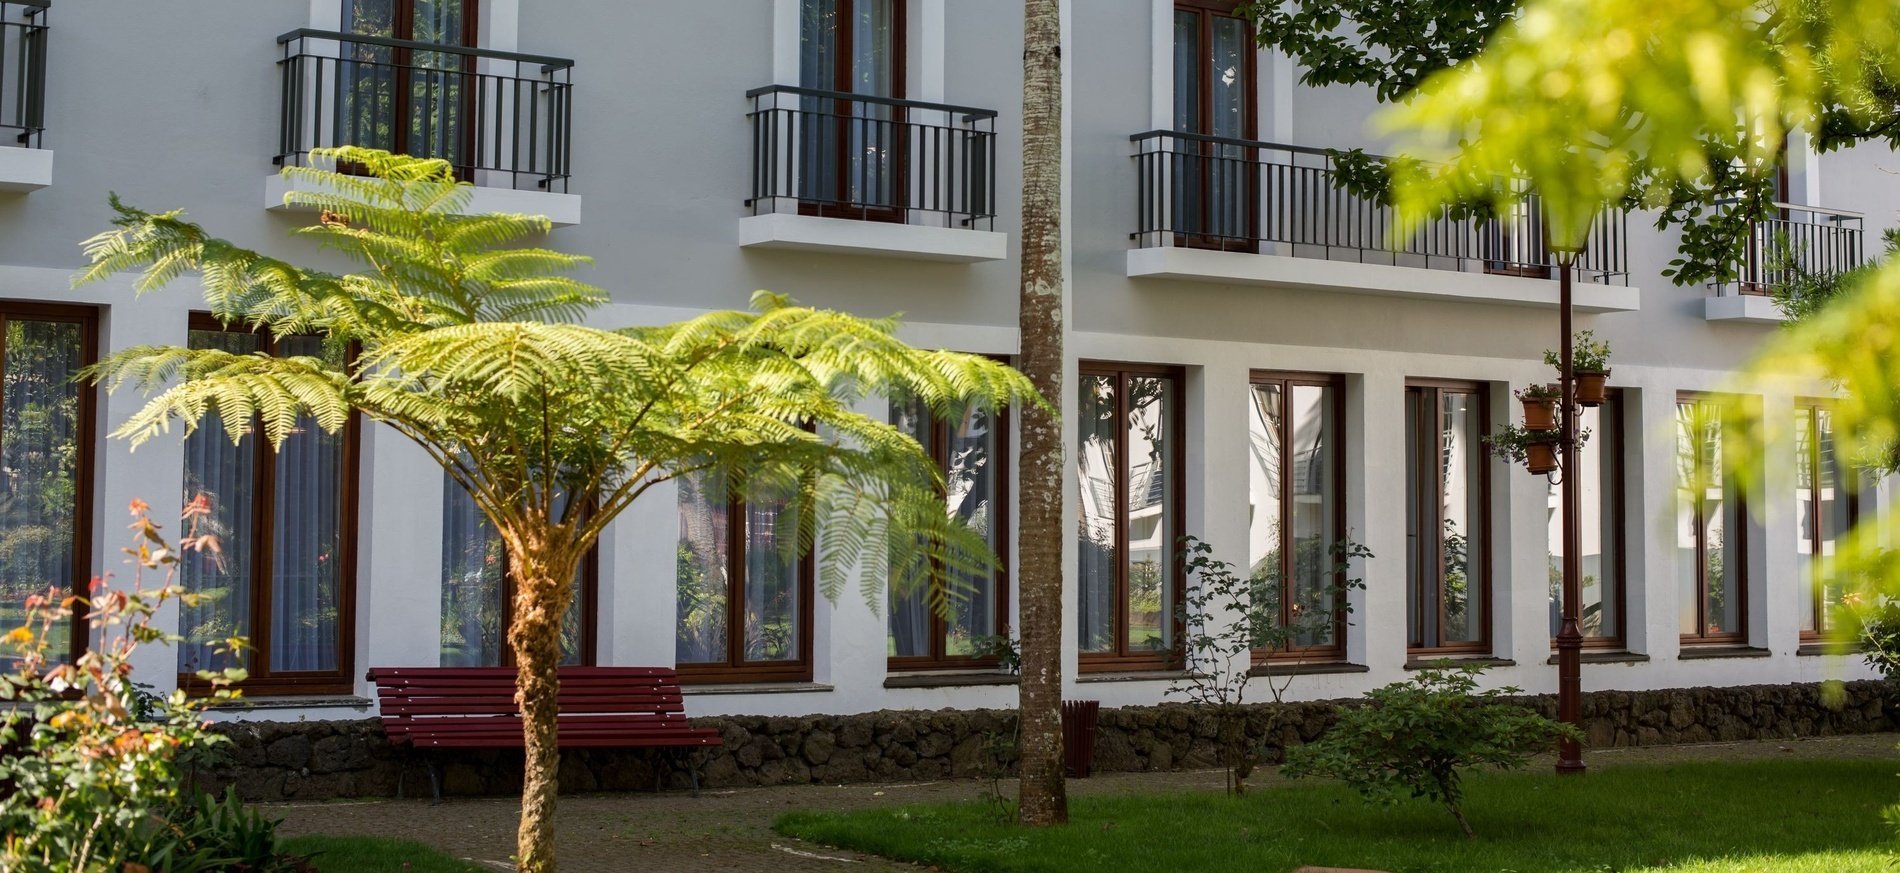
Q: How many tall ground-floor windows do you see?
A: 11